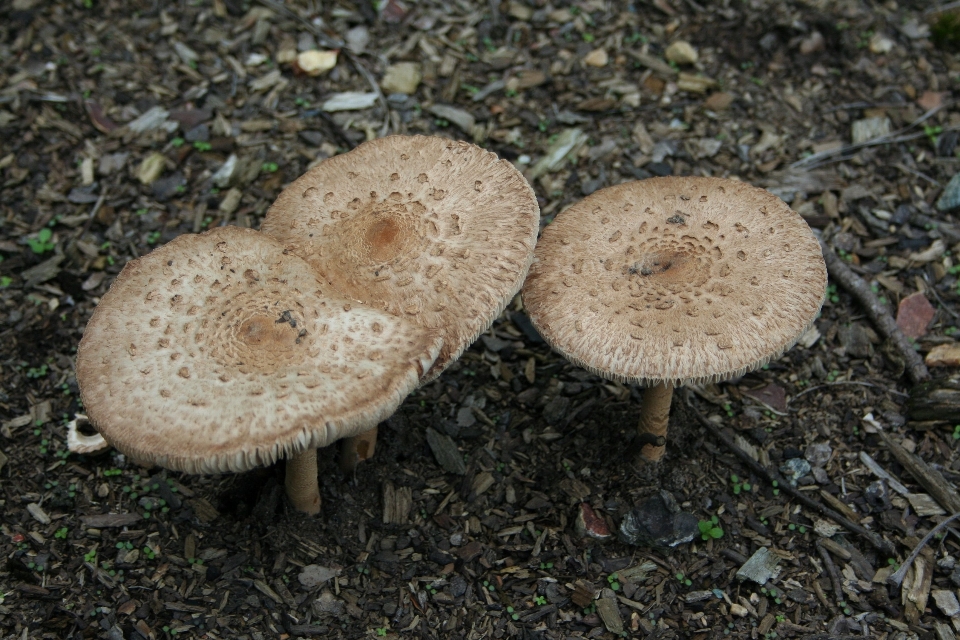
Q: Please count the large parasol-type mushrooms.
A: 3